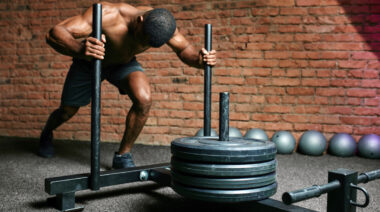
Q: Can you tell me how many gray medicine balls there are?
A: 7